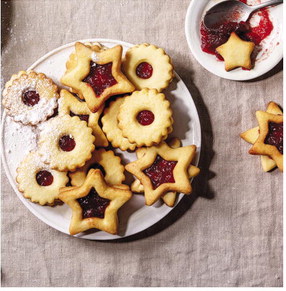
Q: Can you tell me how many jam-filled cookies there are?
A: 11